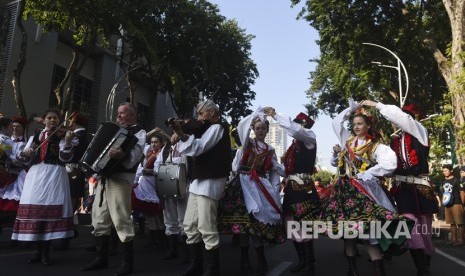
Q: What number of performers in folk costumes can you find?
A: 12